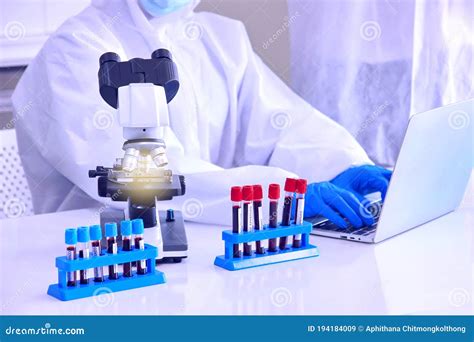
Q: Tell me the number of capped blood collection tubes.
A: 12